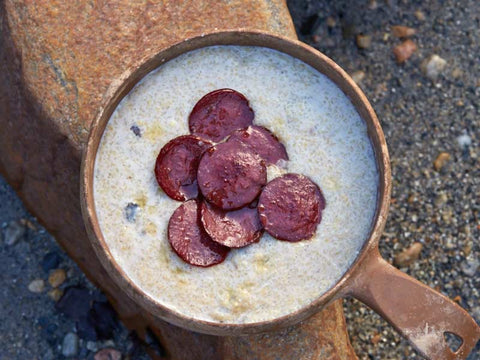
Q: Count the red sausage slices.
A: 7